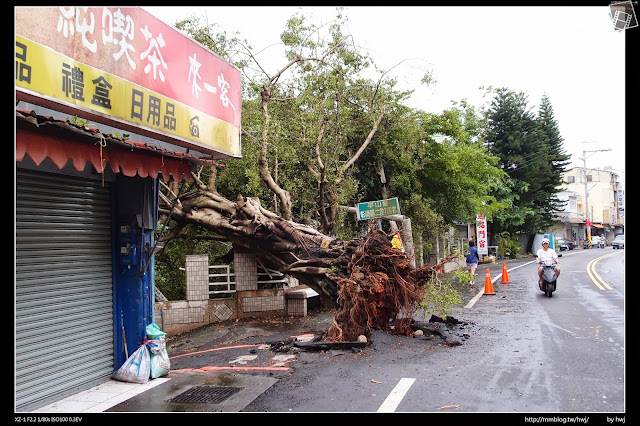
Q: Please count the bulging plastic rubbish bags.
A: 2